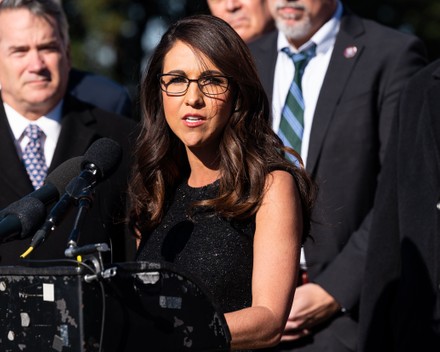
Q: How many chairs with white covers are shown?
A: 0